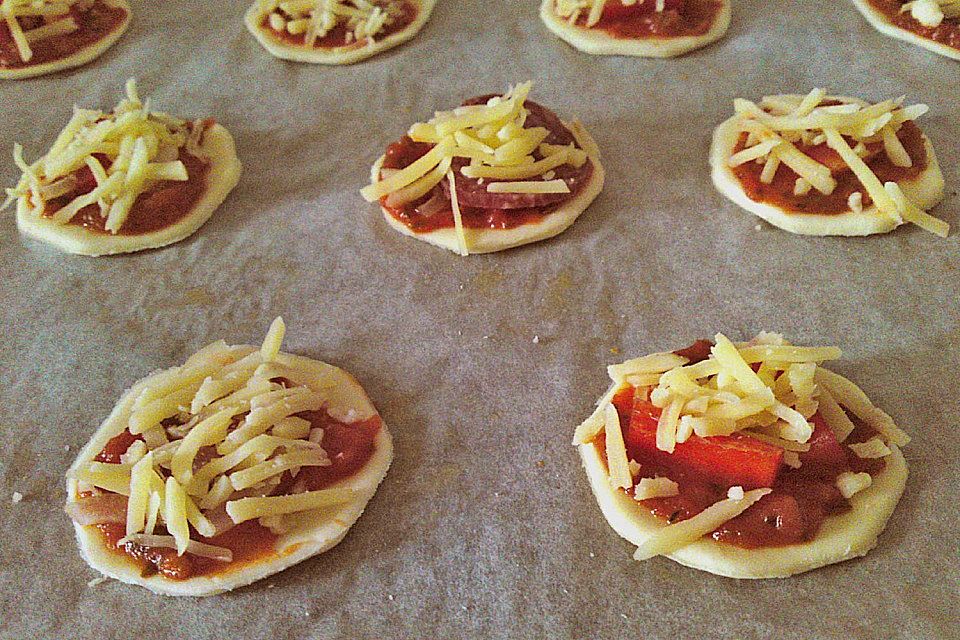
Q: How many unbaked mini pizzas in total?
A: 9